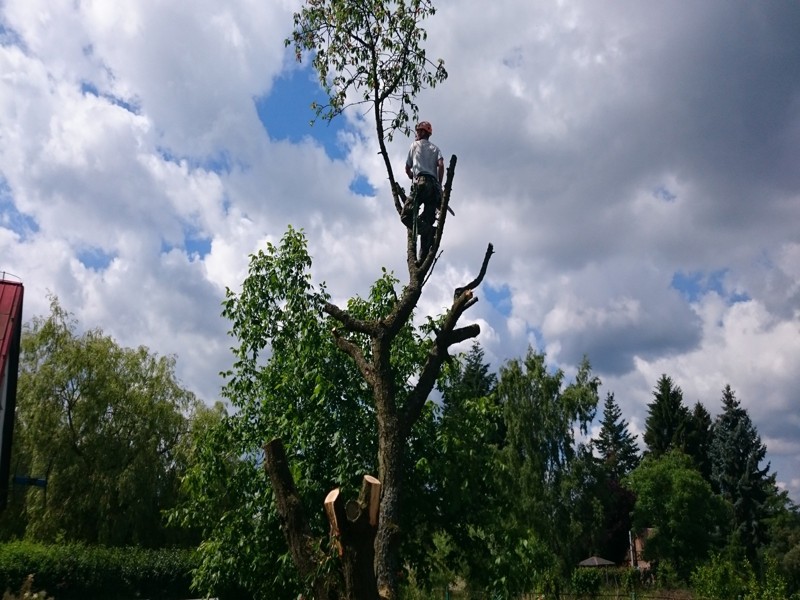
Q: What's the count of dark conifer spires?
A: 5